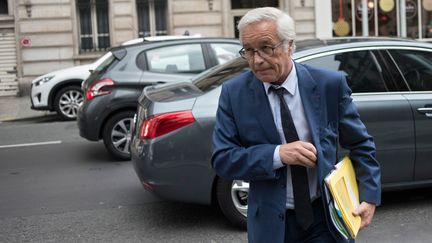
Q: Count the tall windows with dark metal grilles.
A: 2